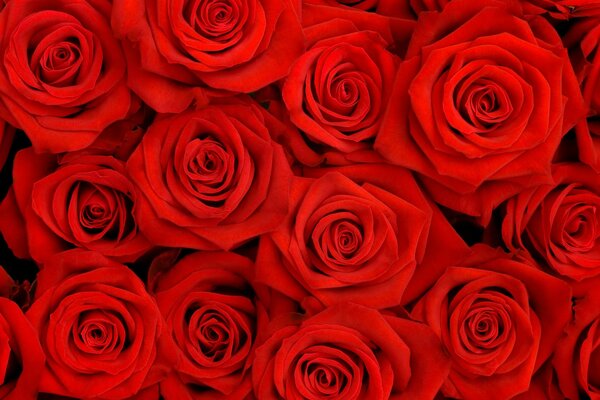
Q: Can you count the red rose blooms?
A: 12